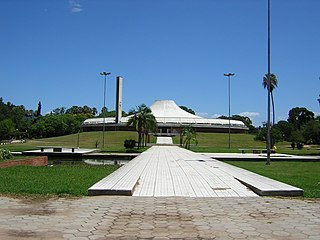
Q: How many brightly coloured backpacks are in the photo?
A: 0